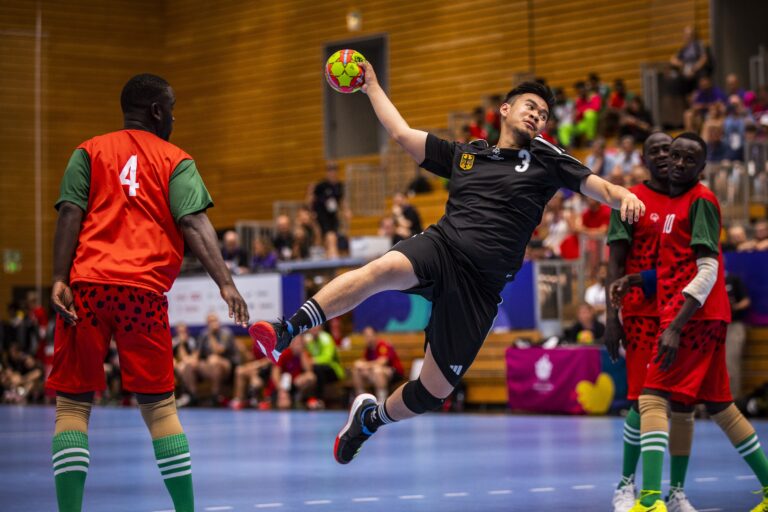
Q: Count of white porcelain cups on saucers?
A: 0